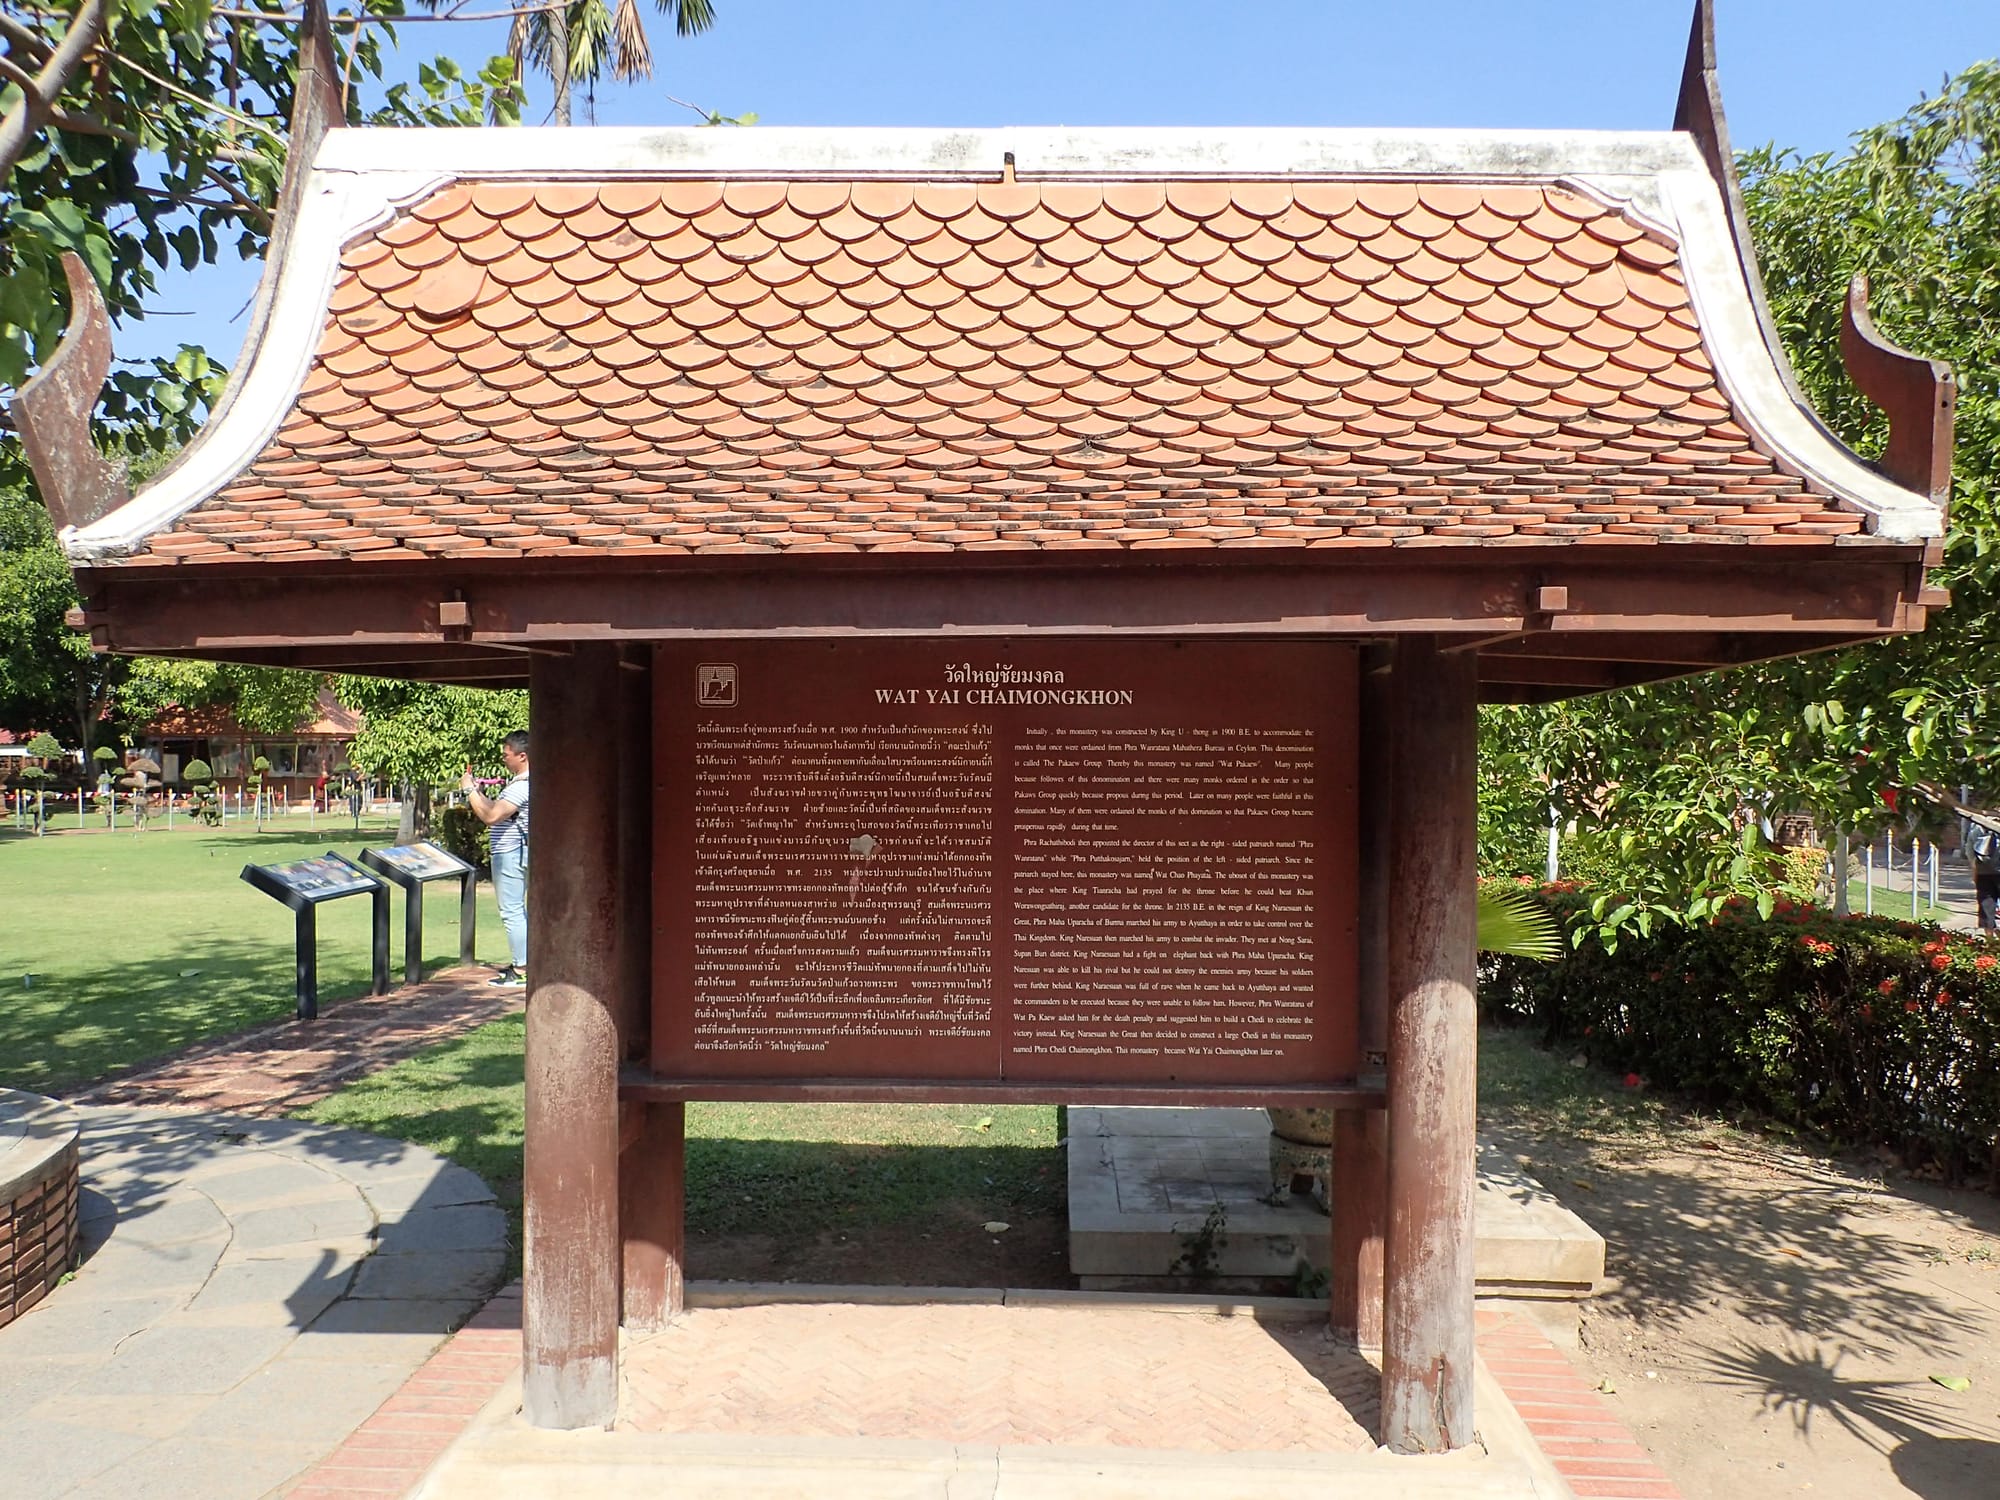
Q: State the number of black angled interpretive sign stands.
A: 2